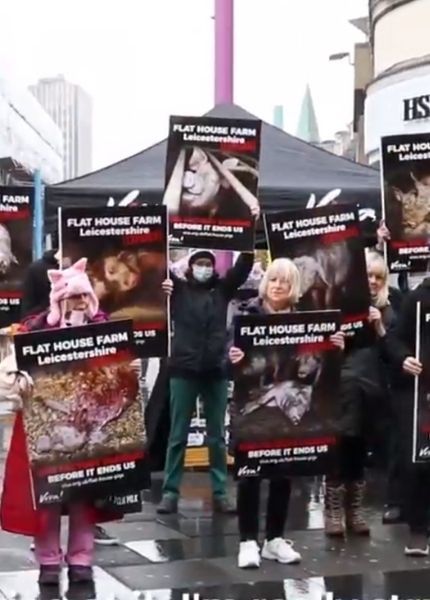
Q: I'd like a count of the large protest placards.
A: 8